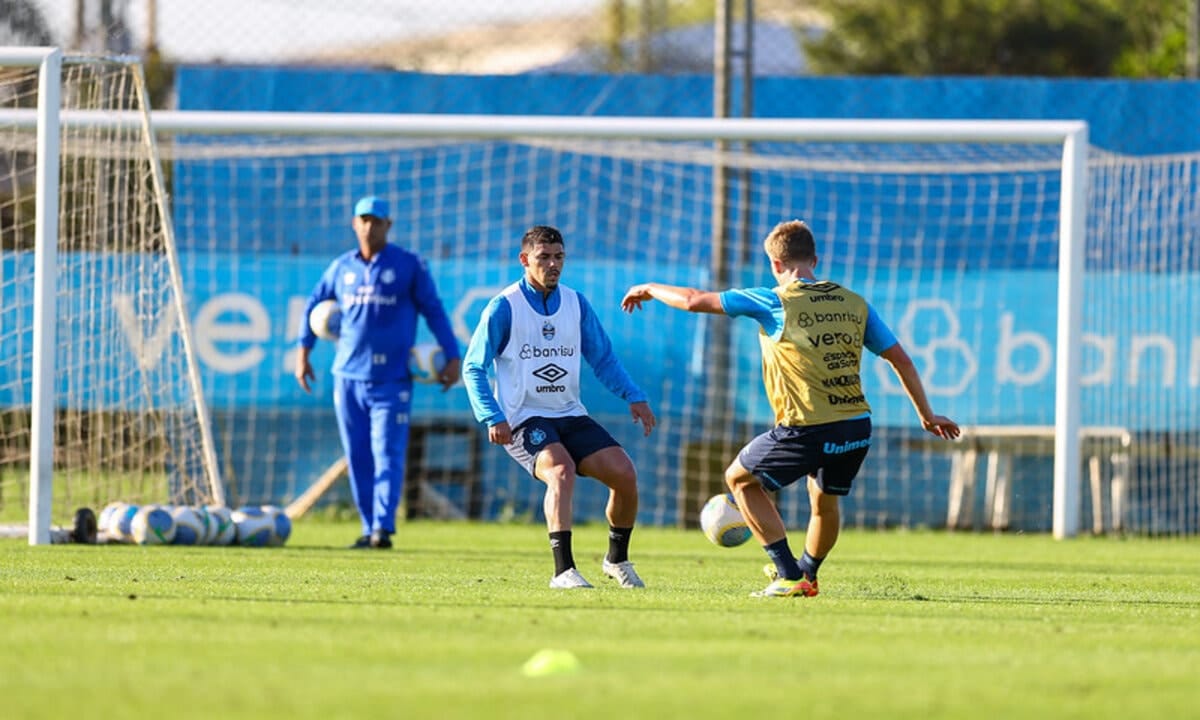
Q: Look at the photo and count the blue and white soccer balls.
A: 11